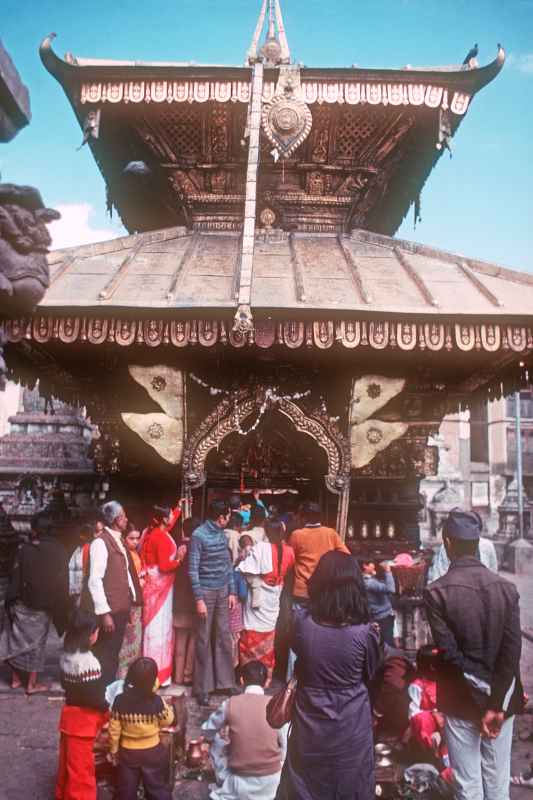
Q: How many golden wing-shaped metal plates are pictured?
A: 4